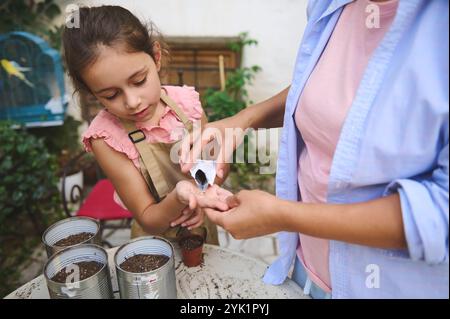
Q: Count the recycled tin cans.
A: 3